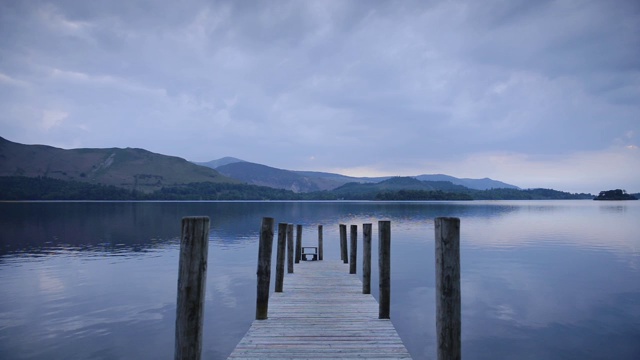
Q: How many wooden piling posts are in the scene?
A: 11